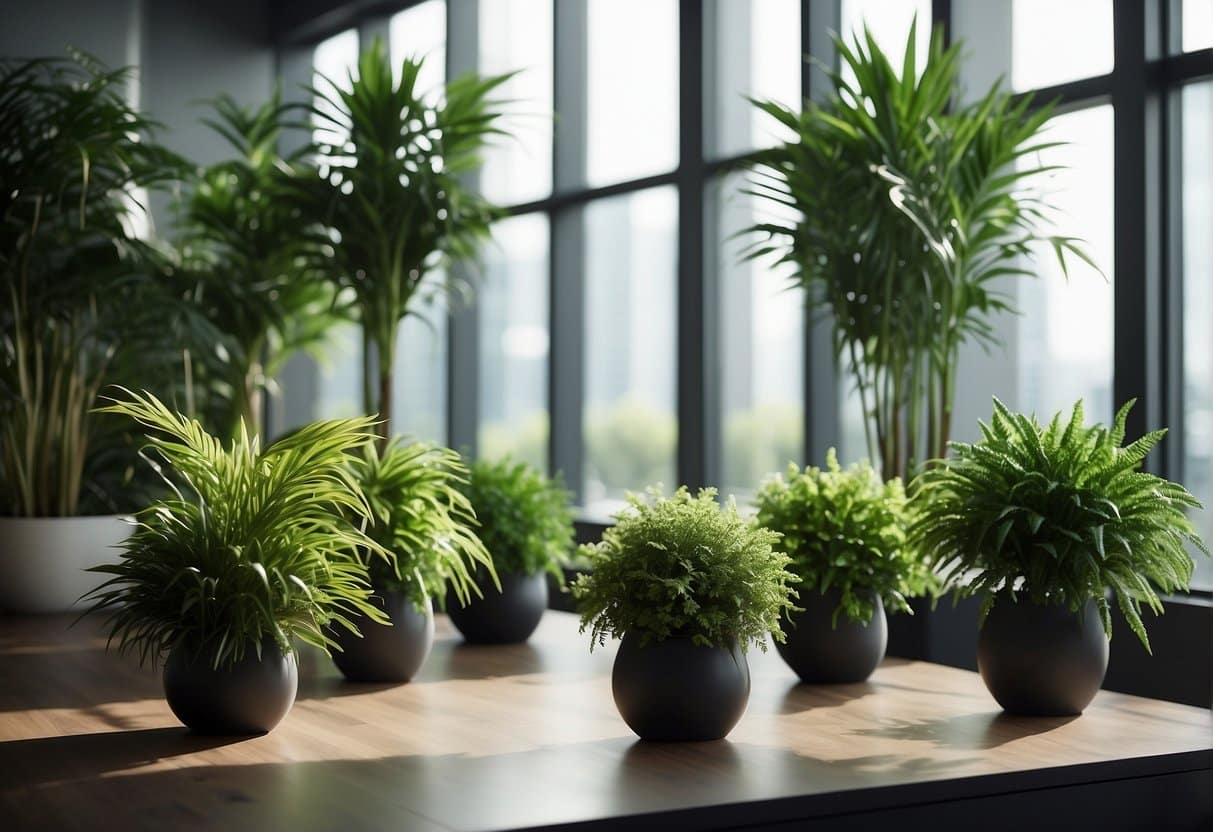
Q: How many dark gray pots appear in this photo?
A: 6